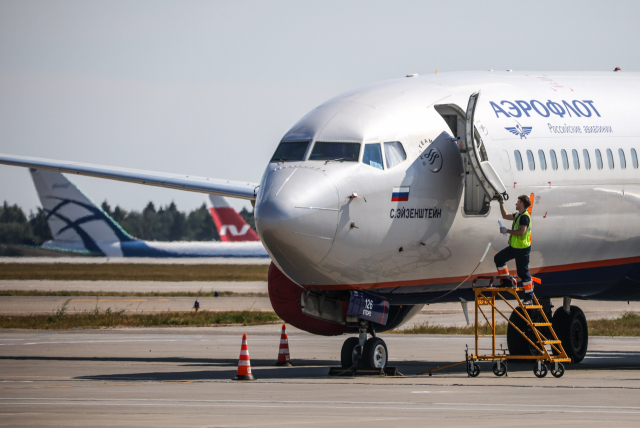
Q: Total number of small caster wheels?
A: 4